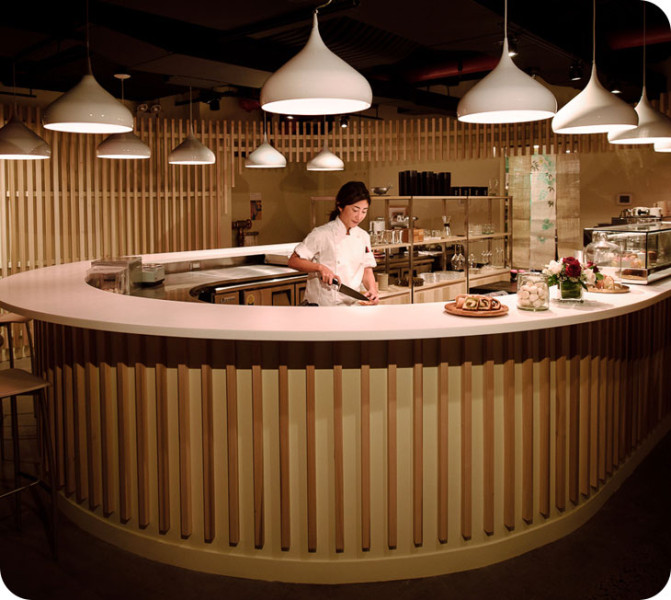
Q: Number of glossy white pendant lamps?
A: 11